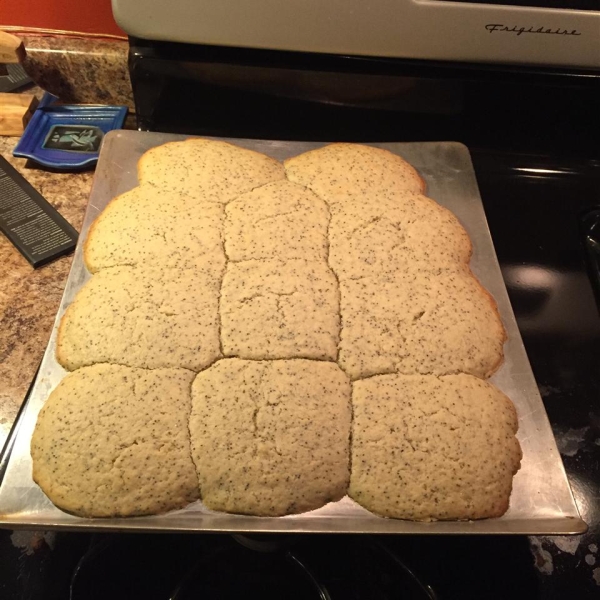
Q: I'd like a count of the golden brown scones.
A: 11